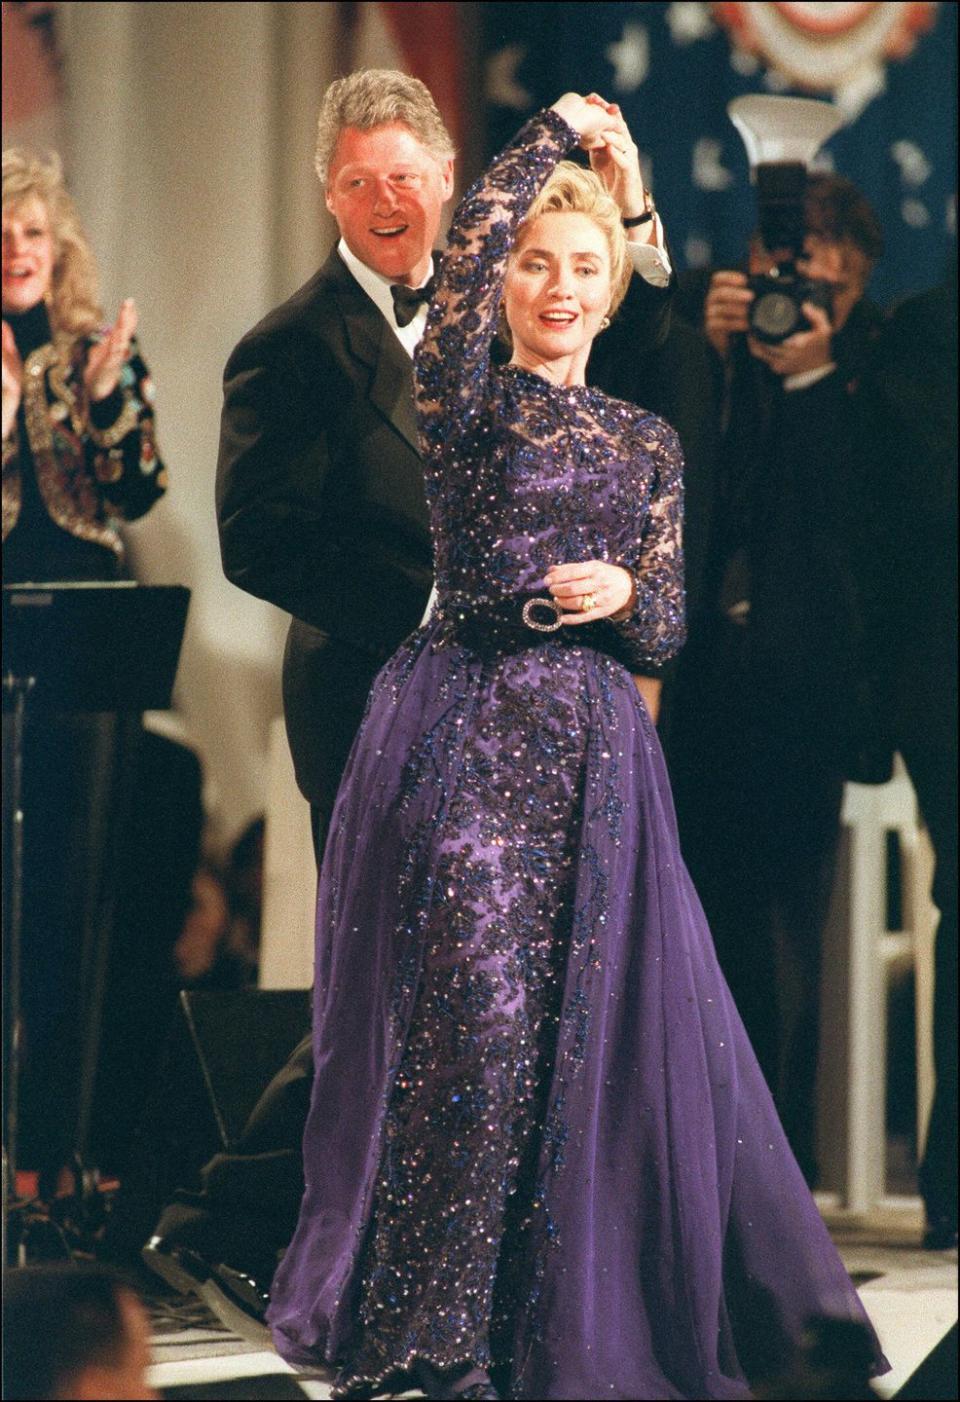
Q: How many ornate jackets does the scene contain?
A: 1